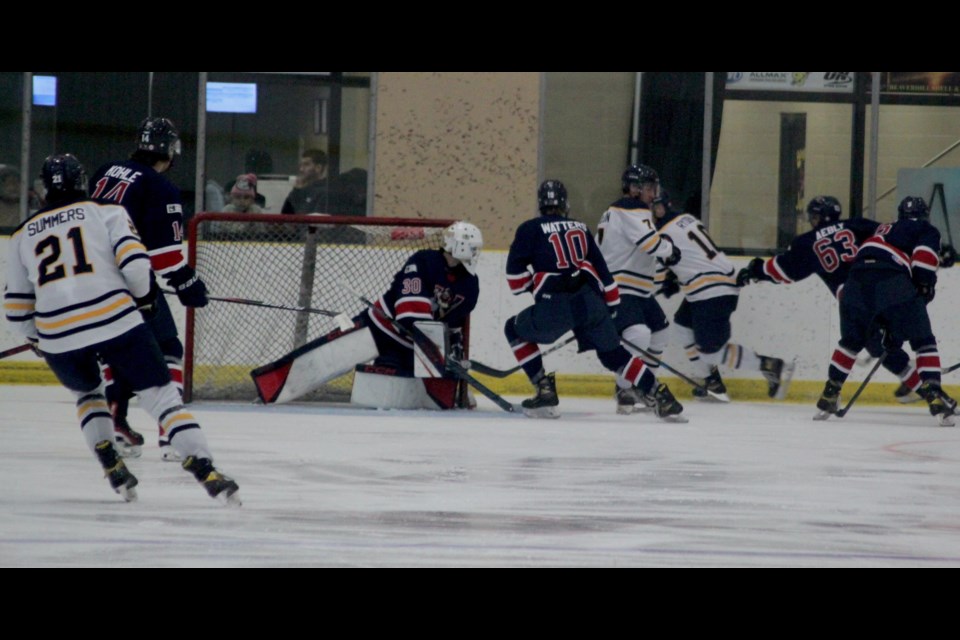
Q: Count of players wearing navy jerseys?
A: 5